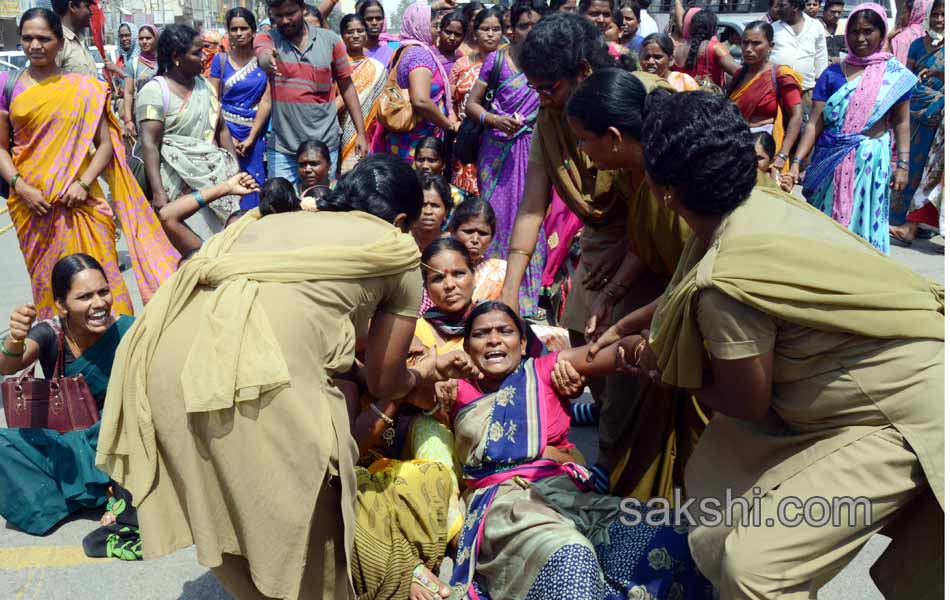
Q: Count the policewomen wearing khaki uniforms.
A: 4